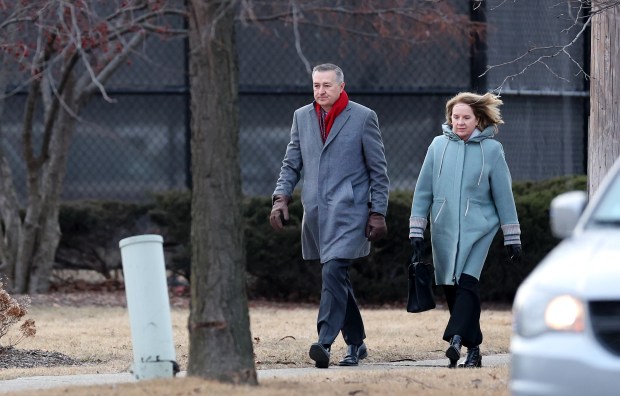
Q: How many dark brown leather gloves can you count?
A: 2